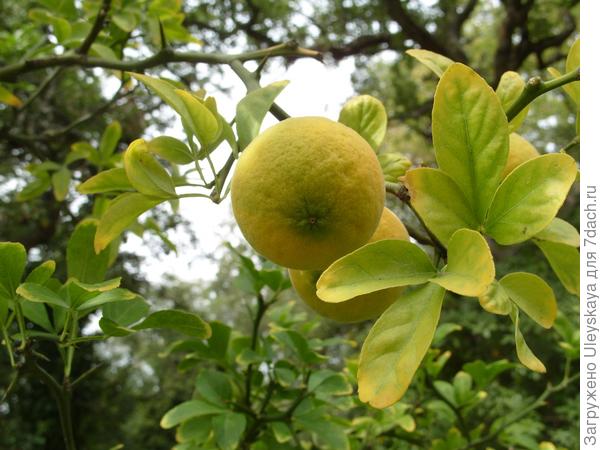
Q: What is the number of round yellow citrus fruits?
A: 3